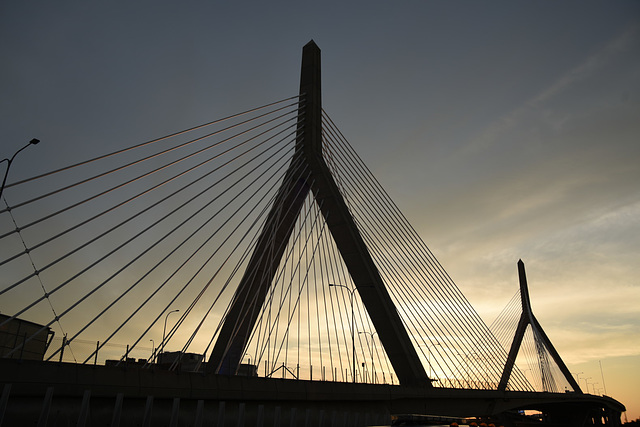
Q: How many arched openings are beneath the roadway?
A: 1